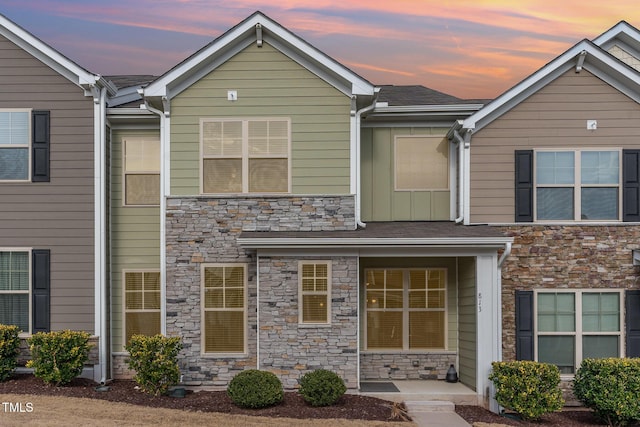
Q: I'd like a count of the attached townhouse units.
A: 3